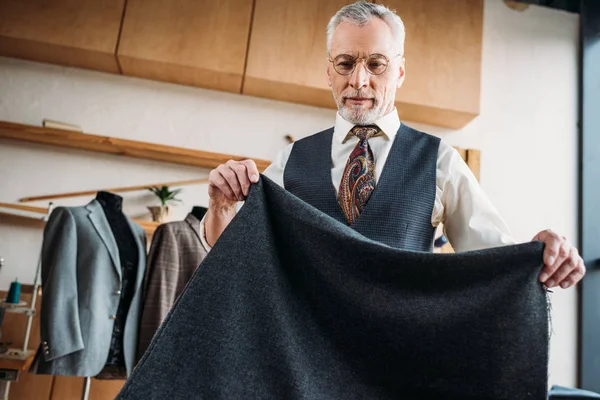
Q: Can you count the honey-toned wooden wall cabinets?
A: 4